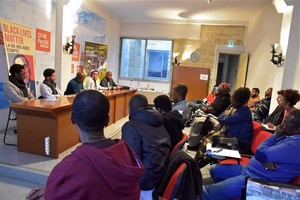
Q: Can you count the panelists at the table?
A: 5